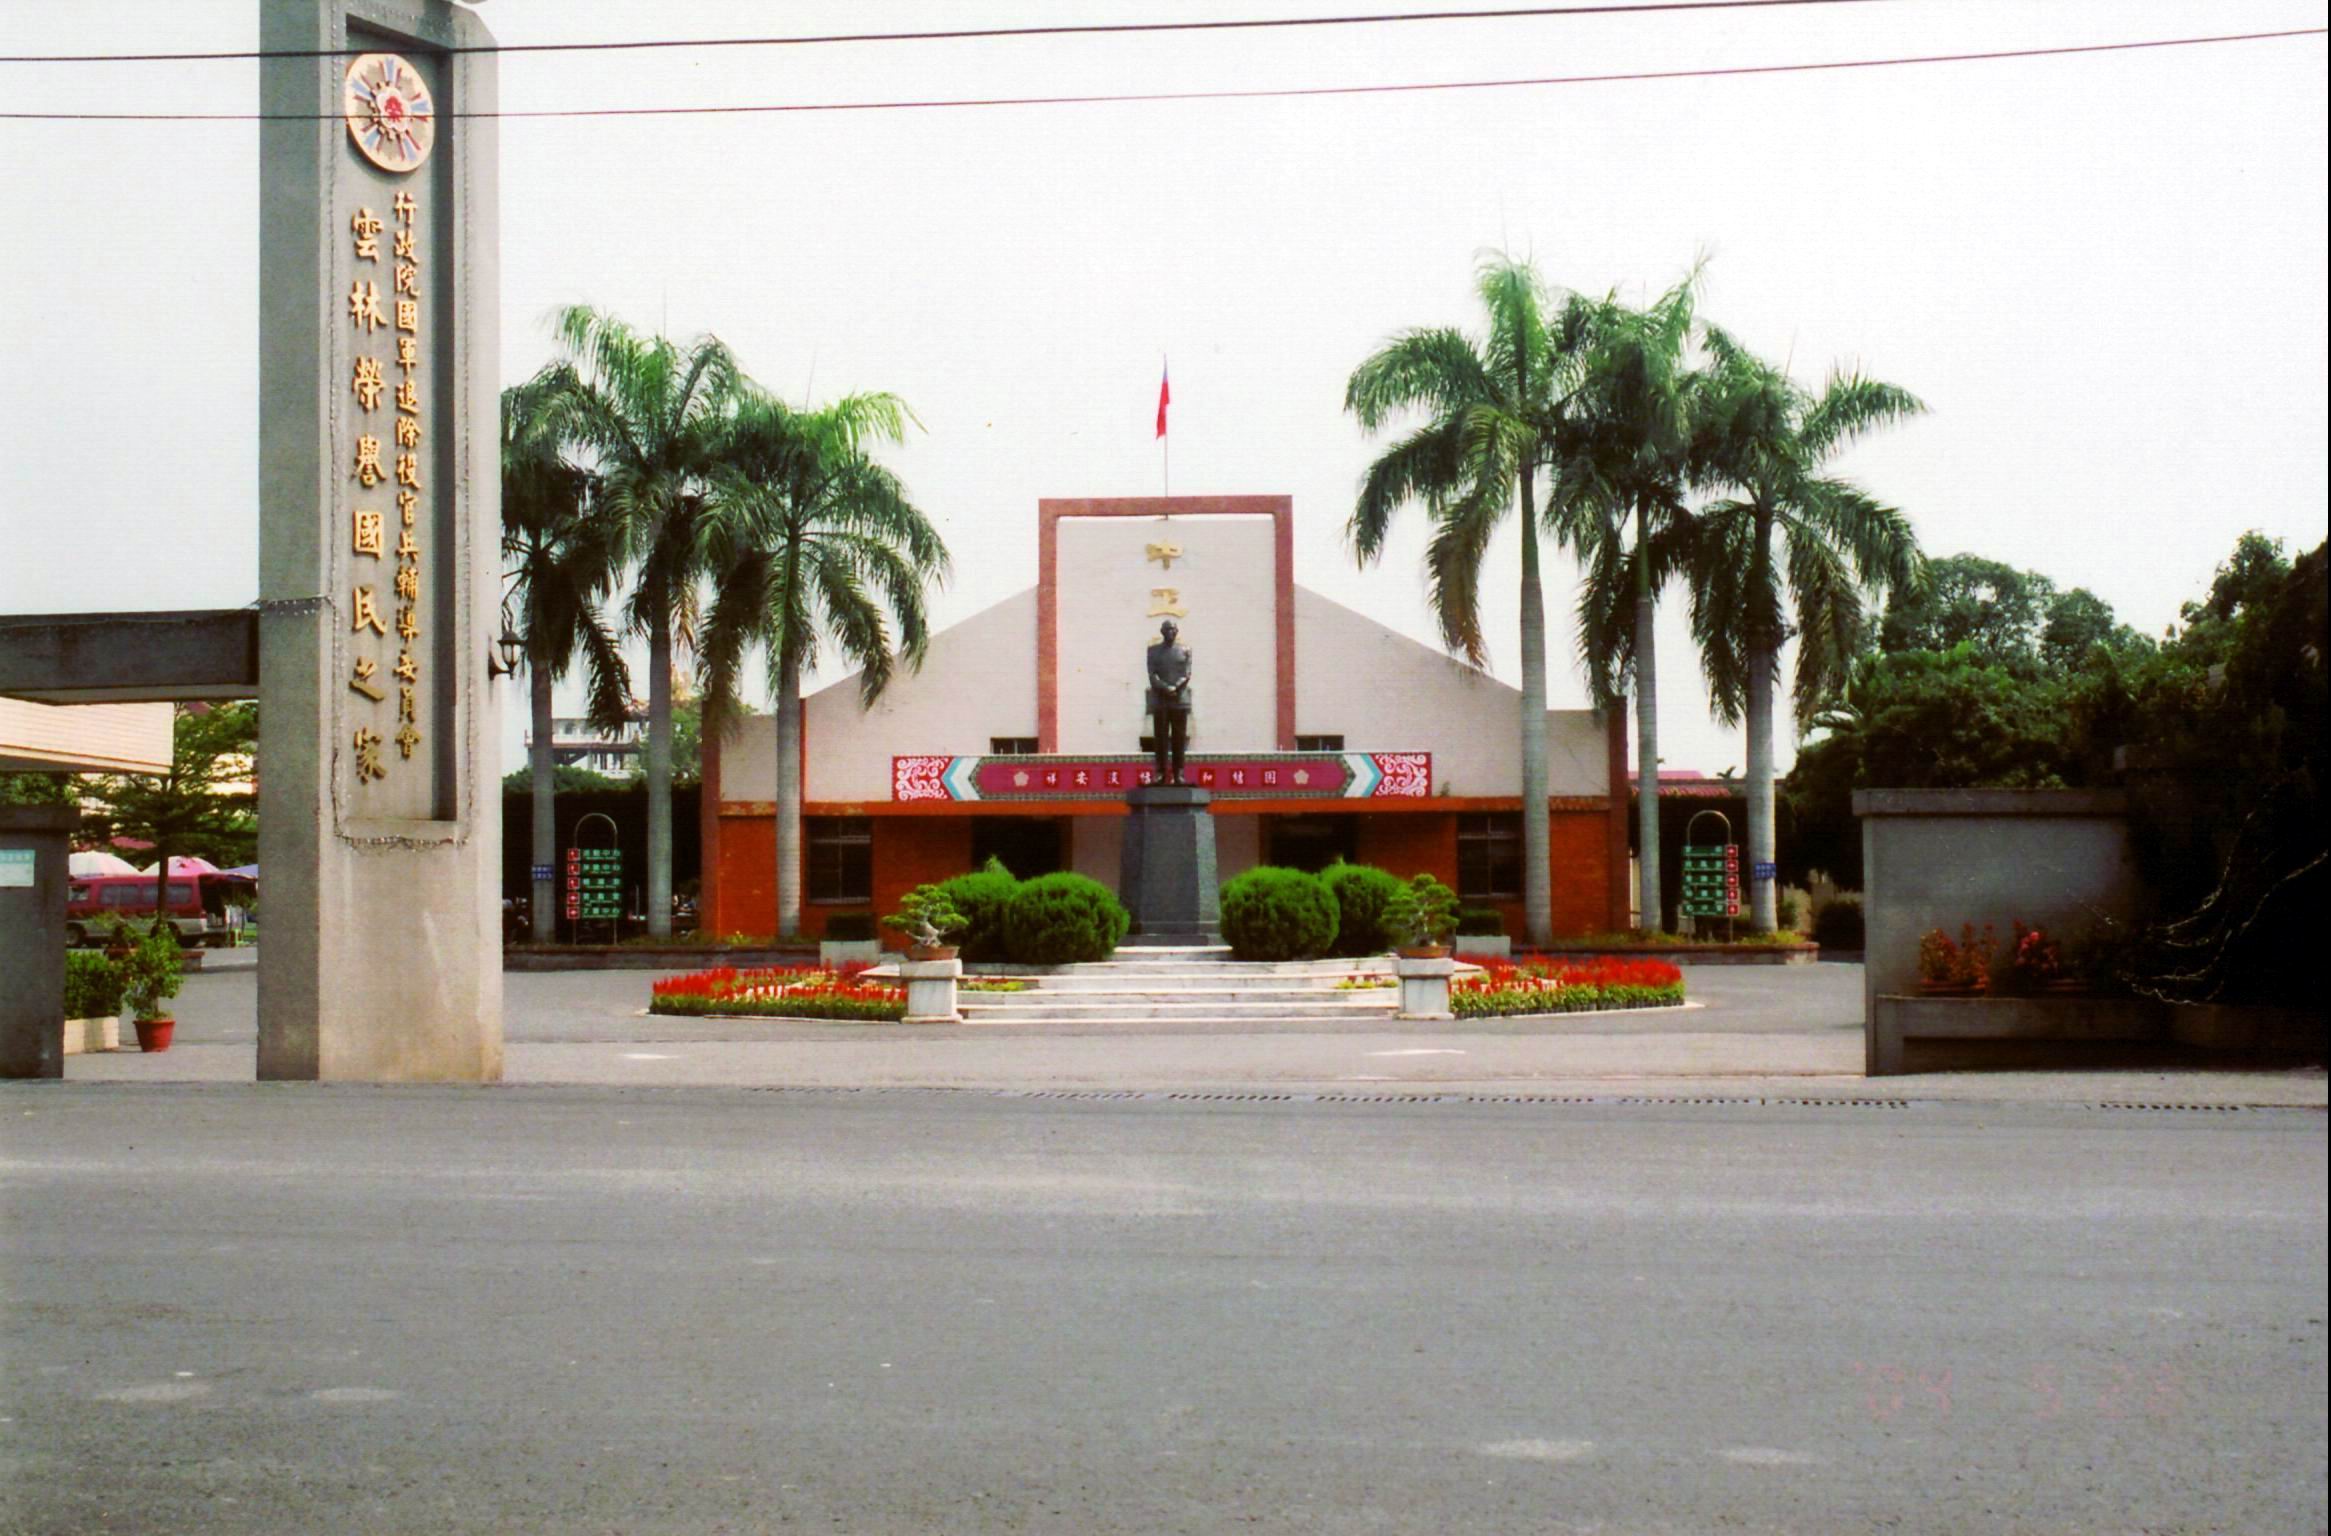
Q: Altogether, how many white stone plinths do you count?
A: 2